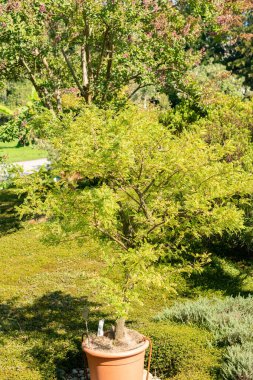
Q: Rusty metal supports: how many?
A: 2